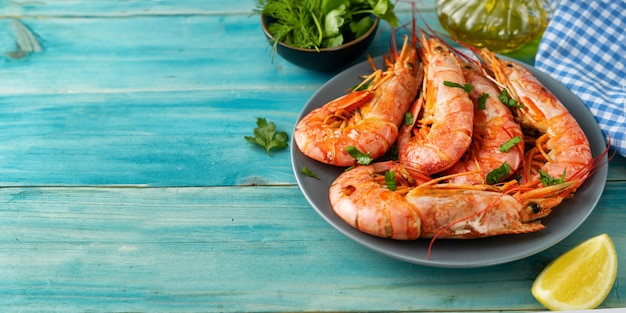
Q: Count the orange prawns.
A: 5